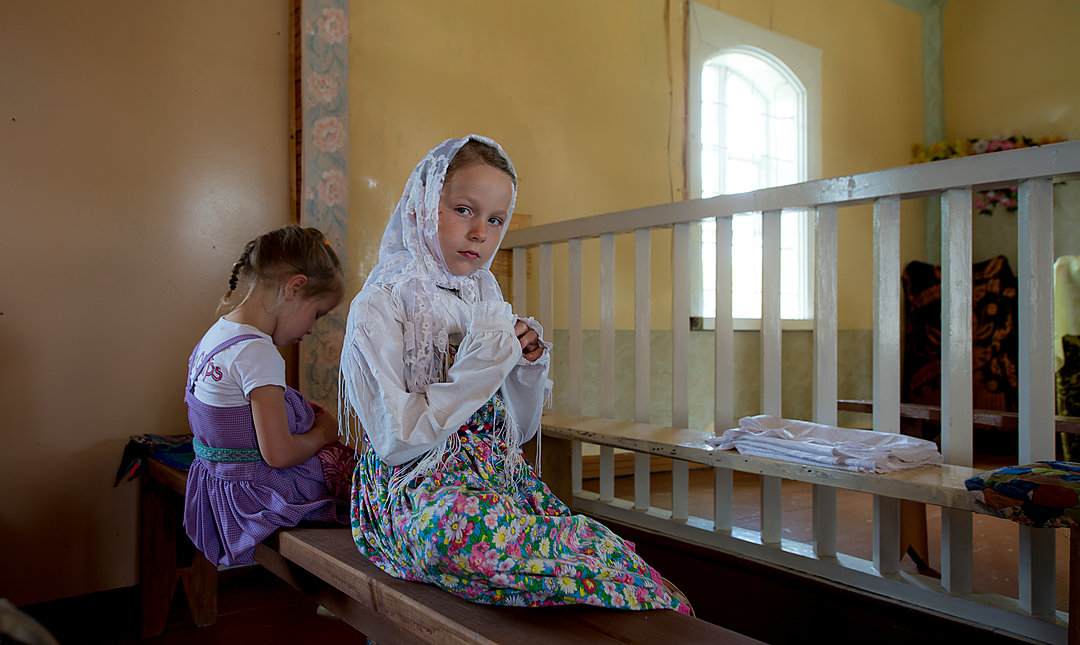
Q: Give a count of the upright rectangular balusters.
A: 12